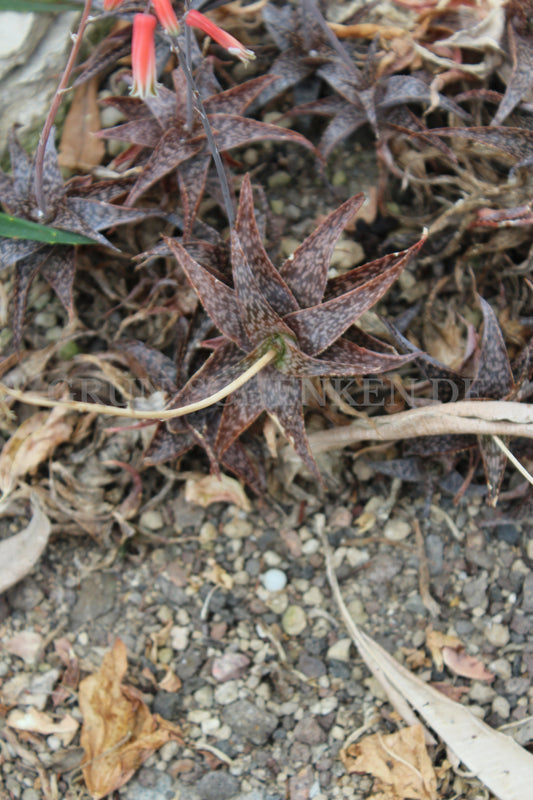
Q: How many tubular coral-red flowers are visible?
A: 4